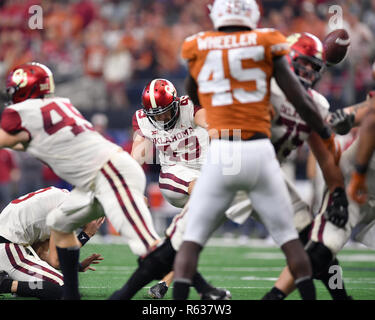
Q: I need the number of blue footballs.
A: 0